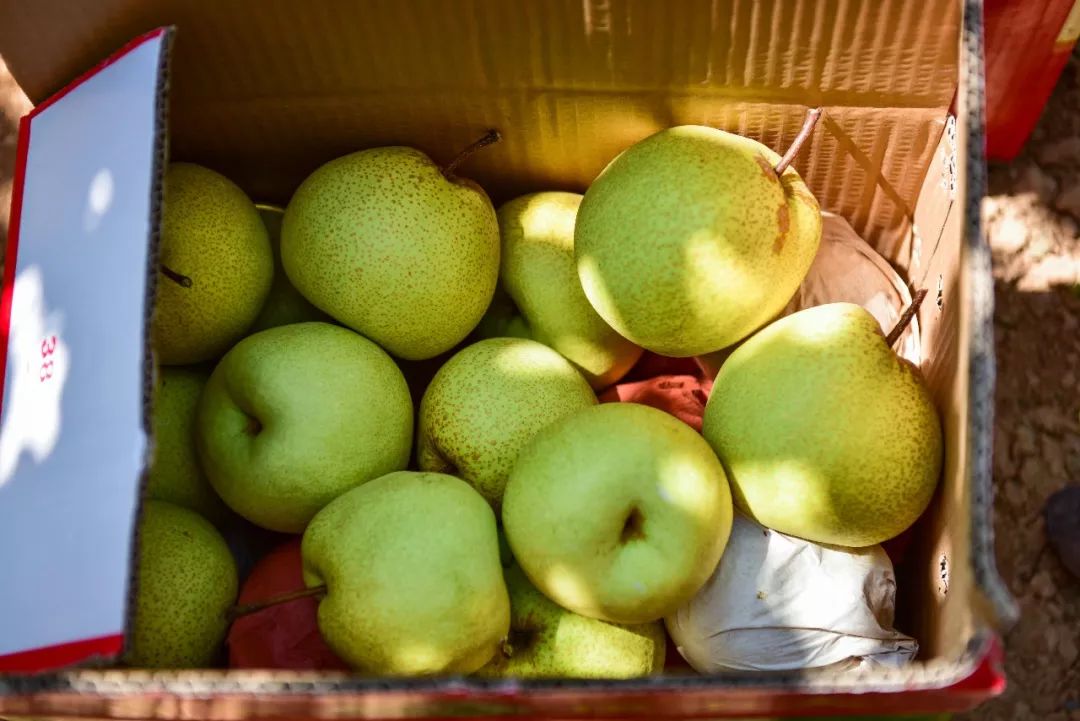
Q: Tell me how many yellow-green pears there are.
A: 13